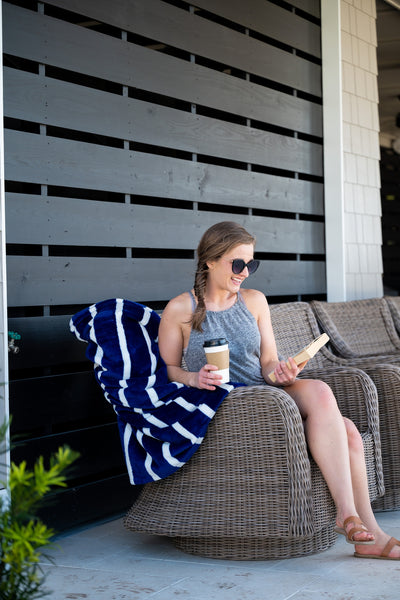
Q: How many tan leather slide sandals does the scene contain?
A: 2